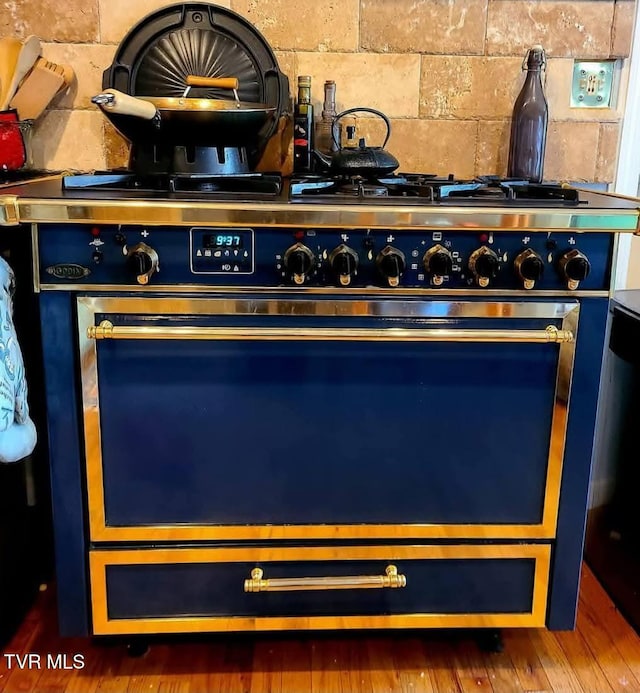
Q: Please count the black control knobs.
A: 8